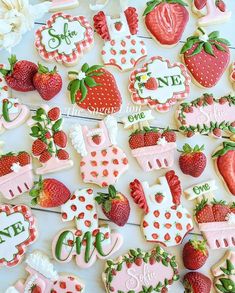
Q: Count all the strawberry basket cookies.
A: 3